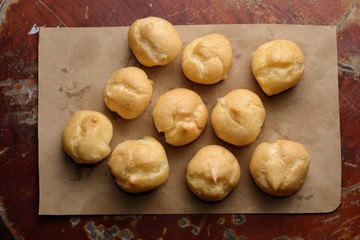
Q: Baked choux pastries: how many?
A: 10